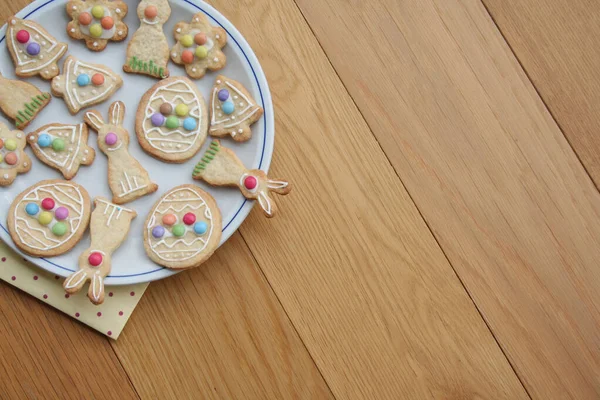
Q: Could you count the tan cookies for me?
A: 15